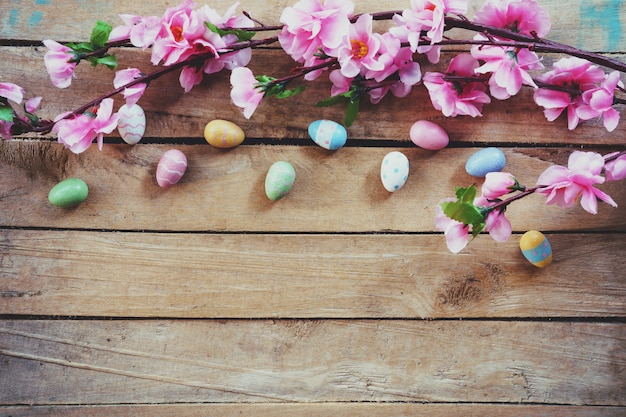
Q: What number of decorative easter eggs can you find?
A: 10